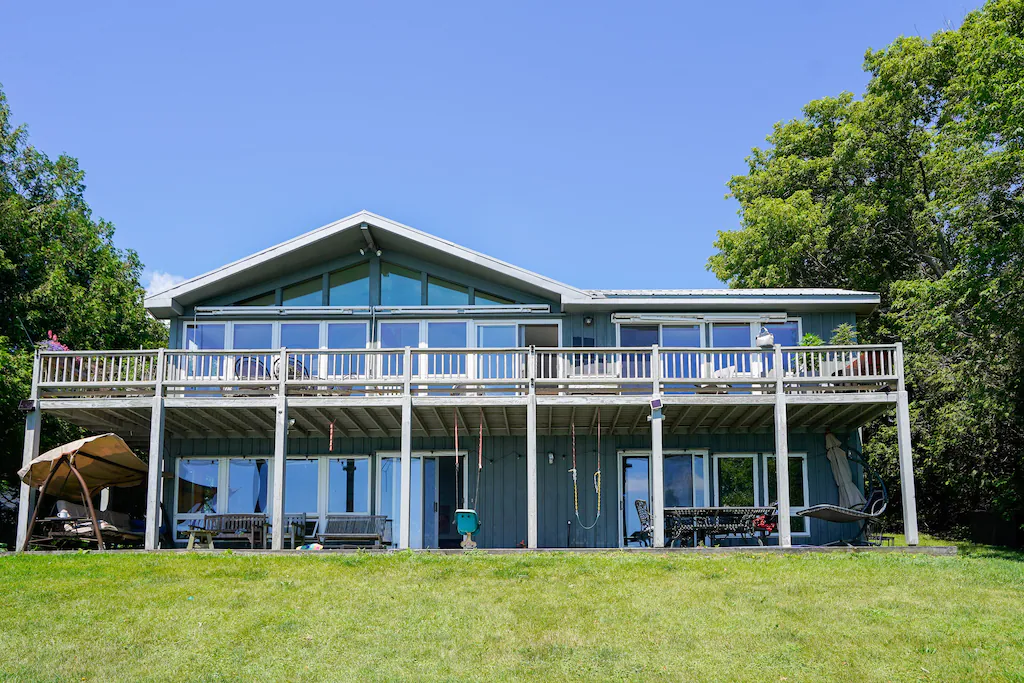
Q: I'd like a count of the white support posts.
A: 8